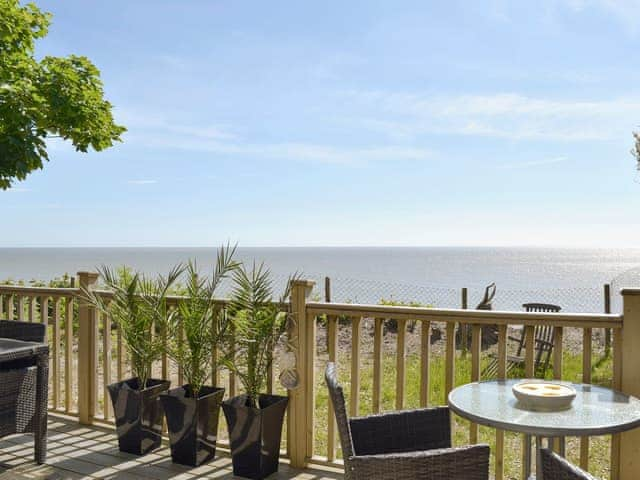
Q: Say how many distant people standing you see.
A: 0